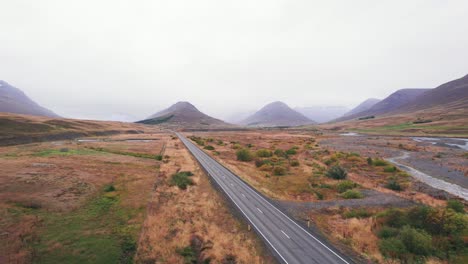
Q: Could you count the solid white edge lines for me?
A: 2